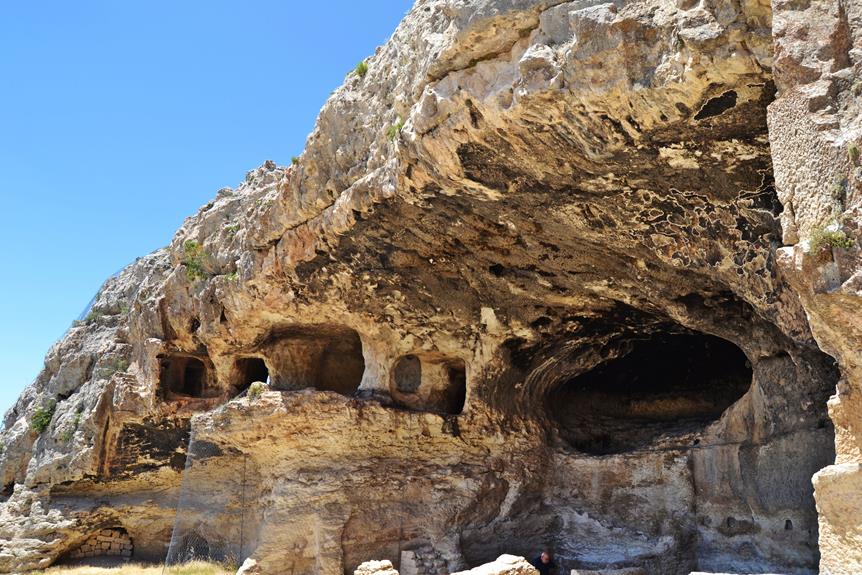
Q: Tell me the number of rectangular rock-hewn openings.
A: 4